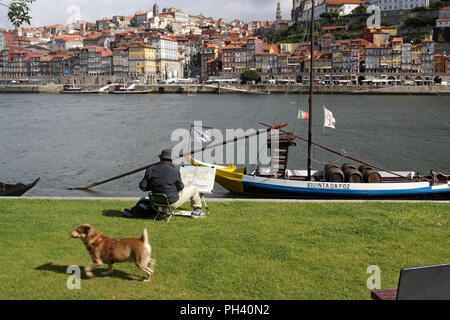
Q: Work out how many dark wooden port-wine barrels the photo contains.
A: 6